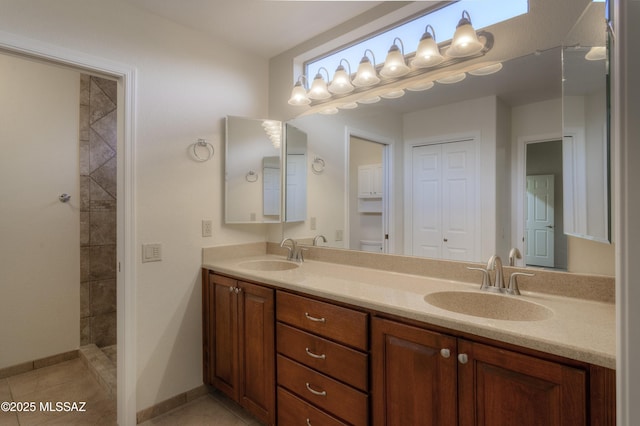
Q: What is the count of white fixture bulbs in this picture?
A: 7